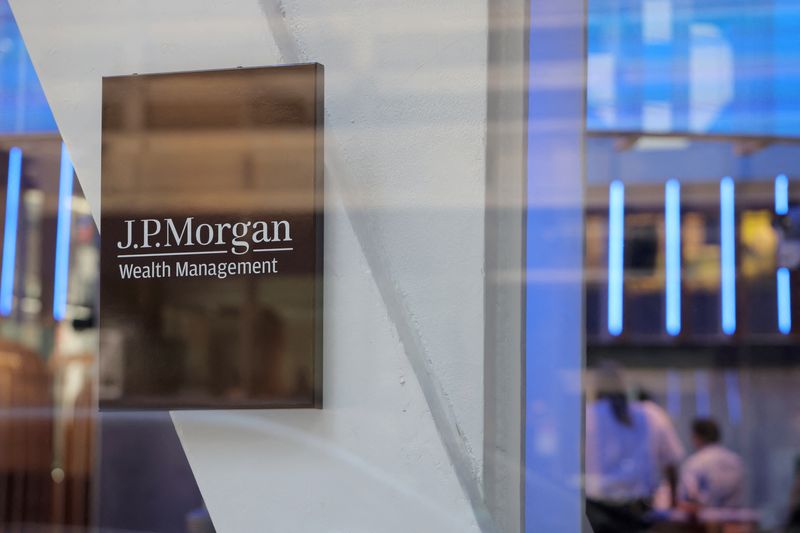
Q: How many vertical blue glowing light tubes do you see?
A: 6